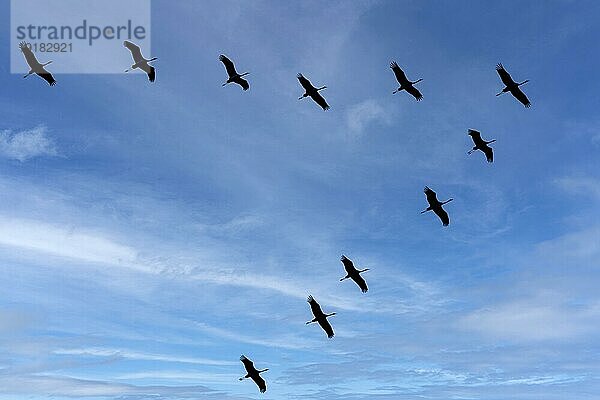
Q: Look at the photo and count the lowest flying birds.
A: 1